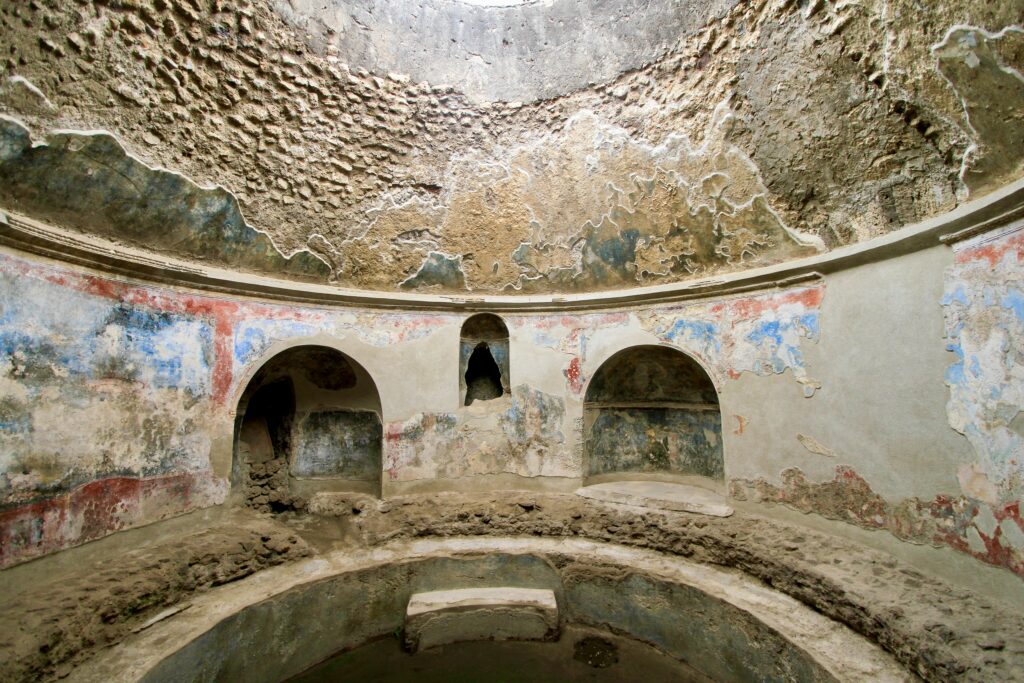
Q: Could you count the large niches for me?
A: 2